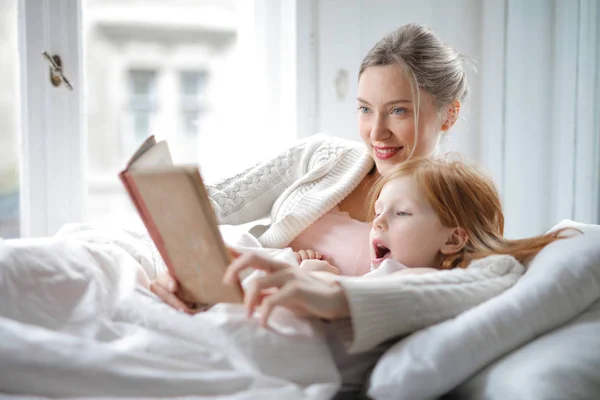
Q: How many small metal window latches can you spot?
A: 1